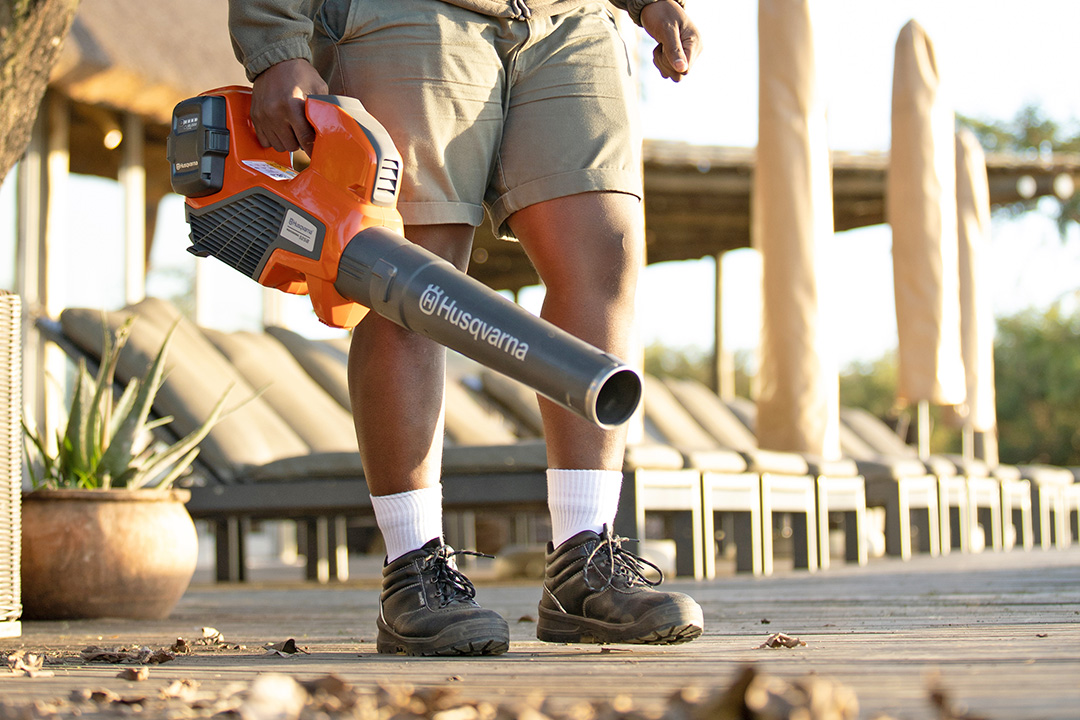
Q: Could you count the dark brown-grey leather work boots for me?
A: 2